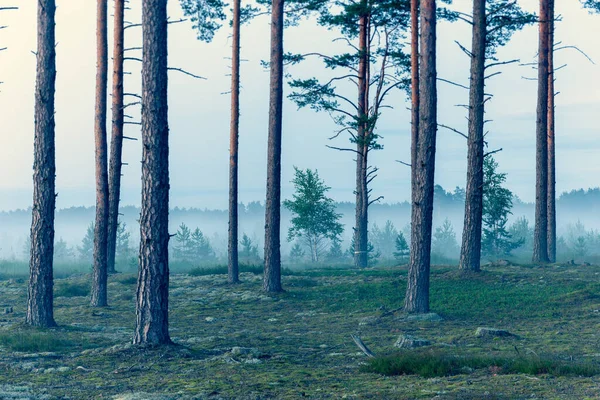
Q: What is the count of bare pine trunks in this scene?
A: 12